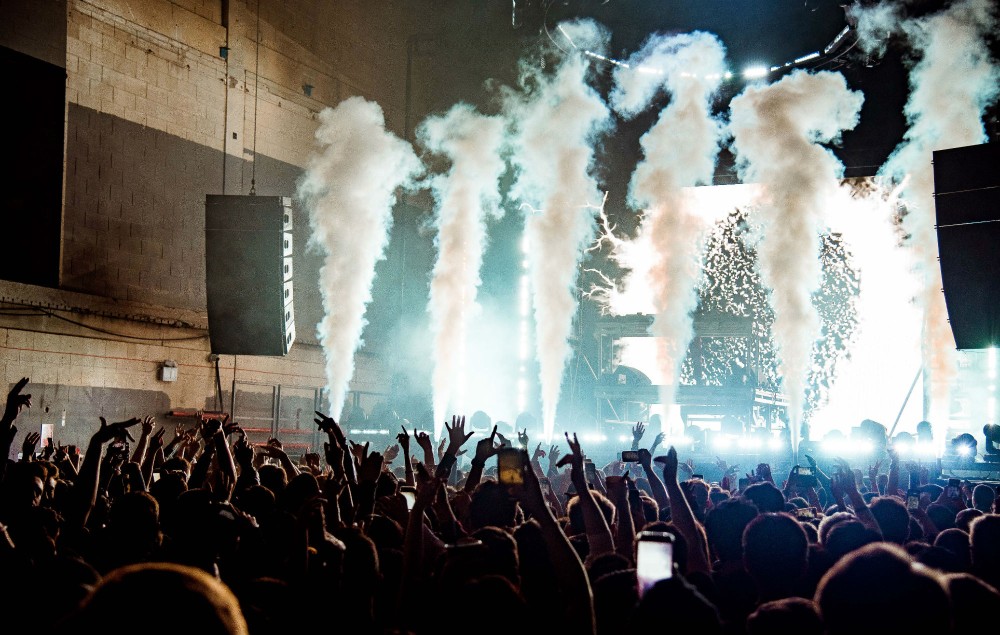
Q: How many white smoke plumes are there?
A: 6